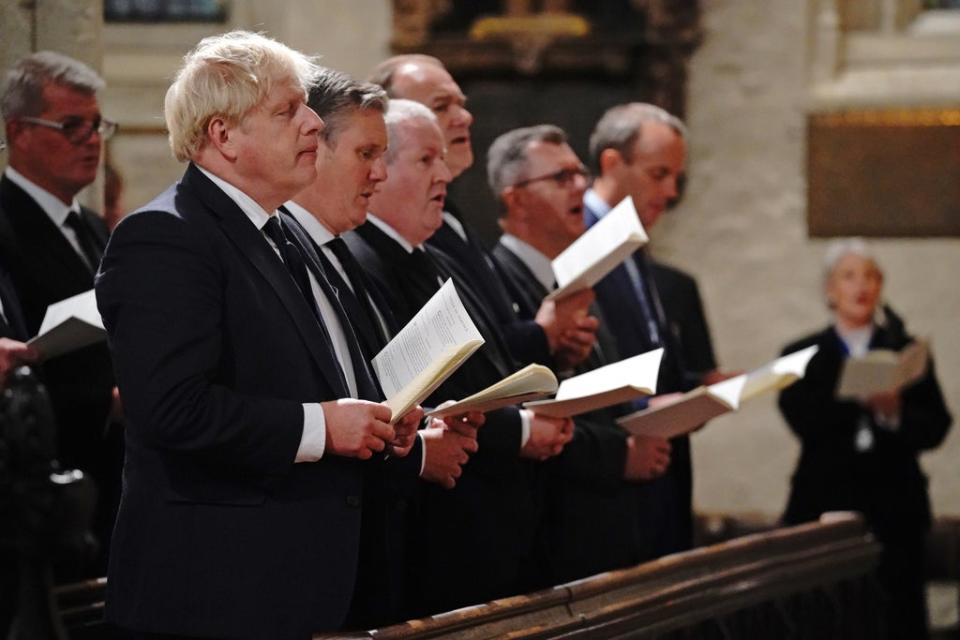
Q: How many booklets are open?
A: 8